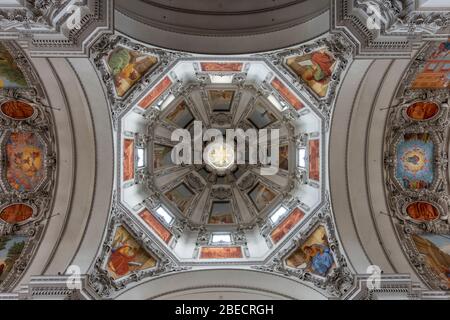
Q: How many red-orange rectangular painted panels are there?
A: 8